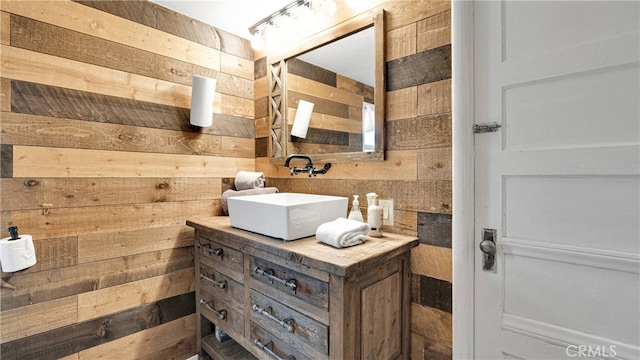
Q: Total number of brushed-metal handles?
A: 6